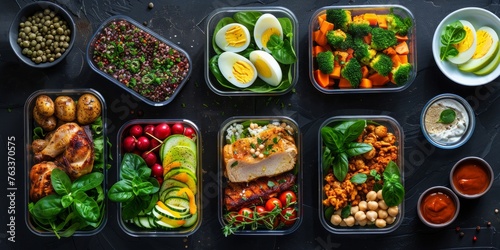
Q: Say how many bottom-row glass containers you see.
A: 4